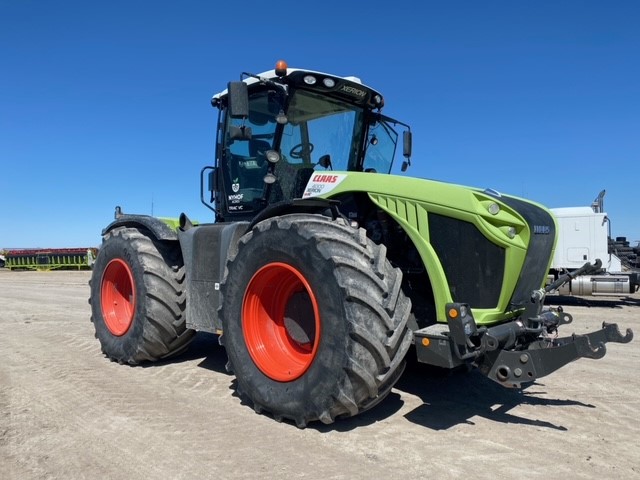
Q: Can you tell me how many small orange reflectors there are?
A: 2